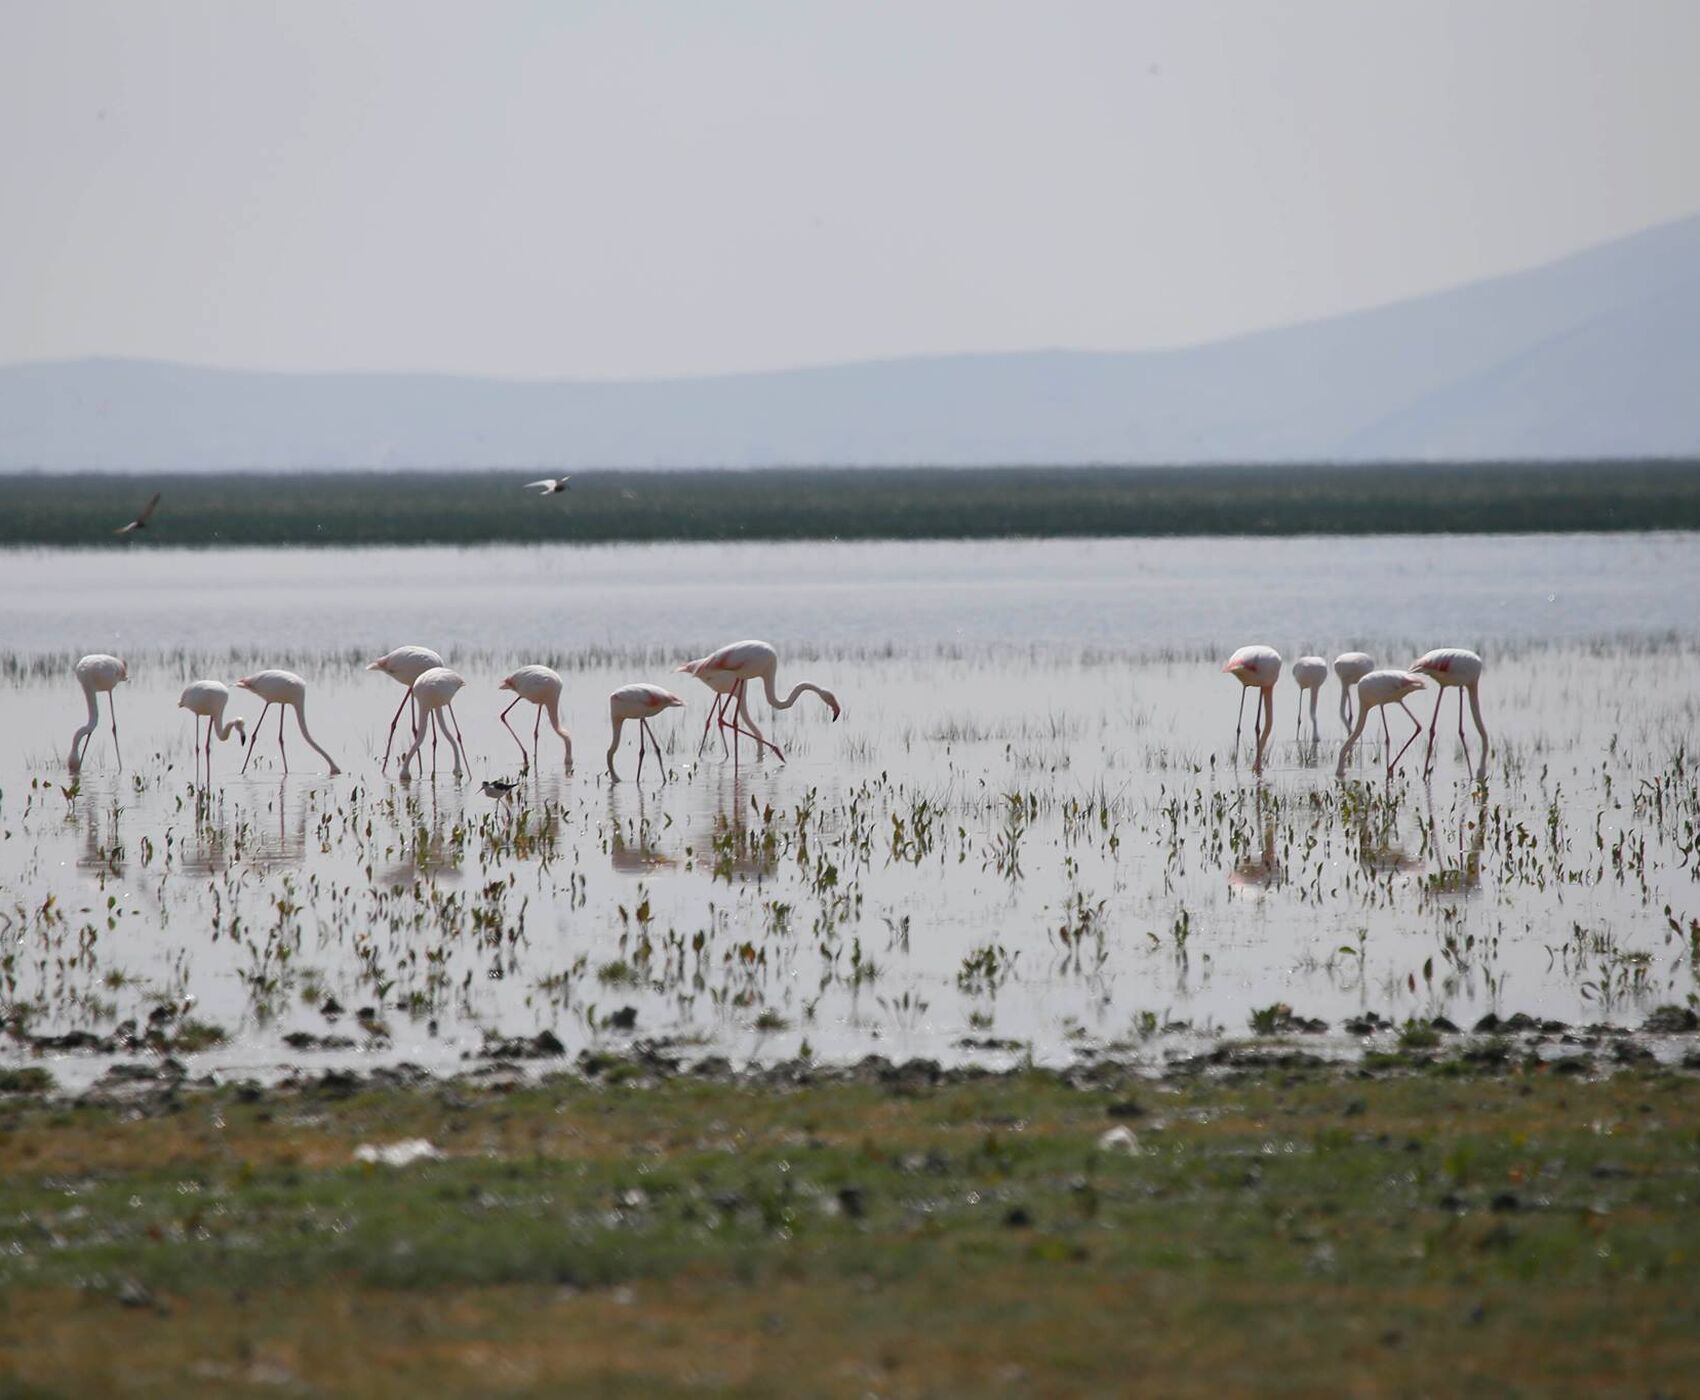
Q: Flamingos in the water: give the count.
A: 14